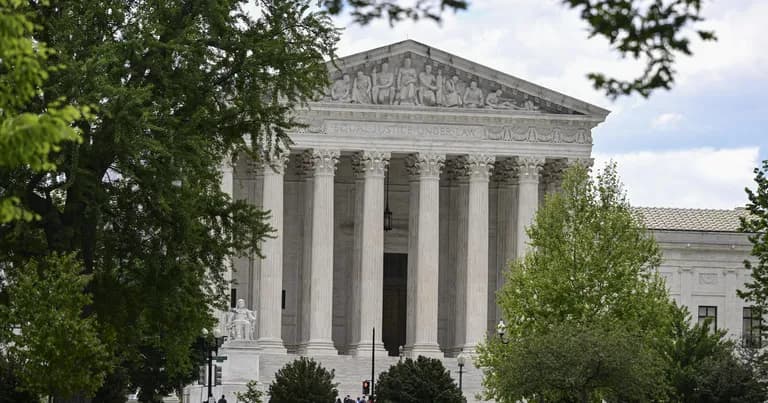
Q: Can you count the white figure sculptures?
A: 9